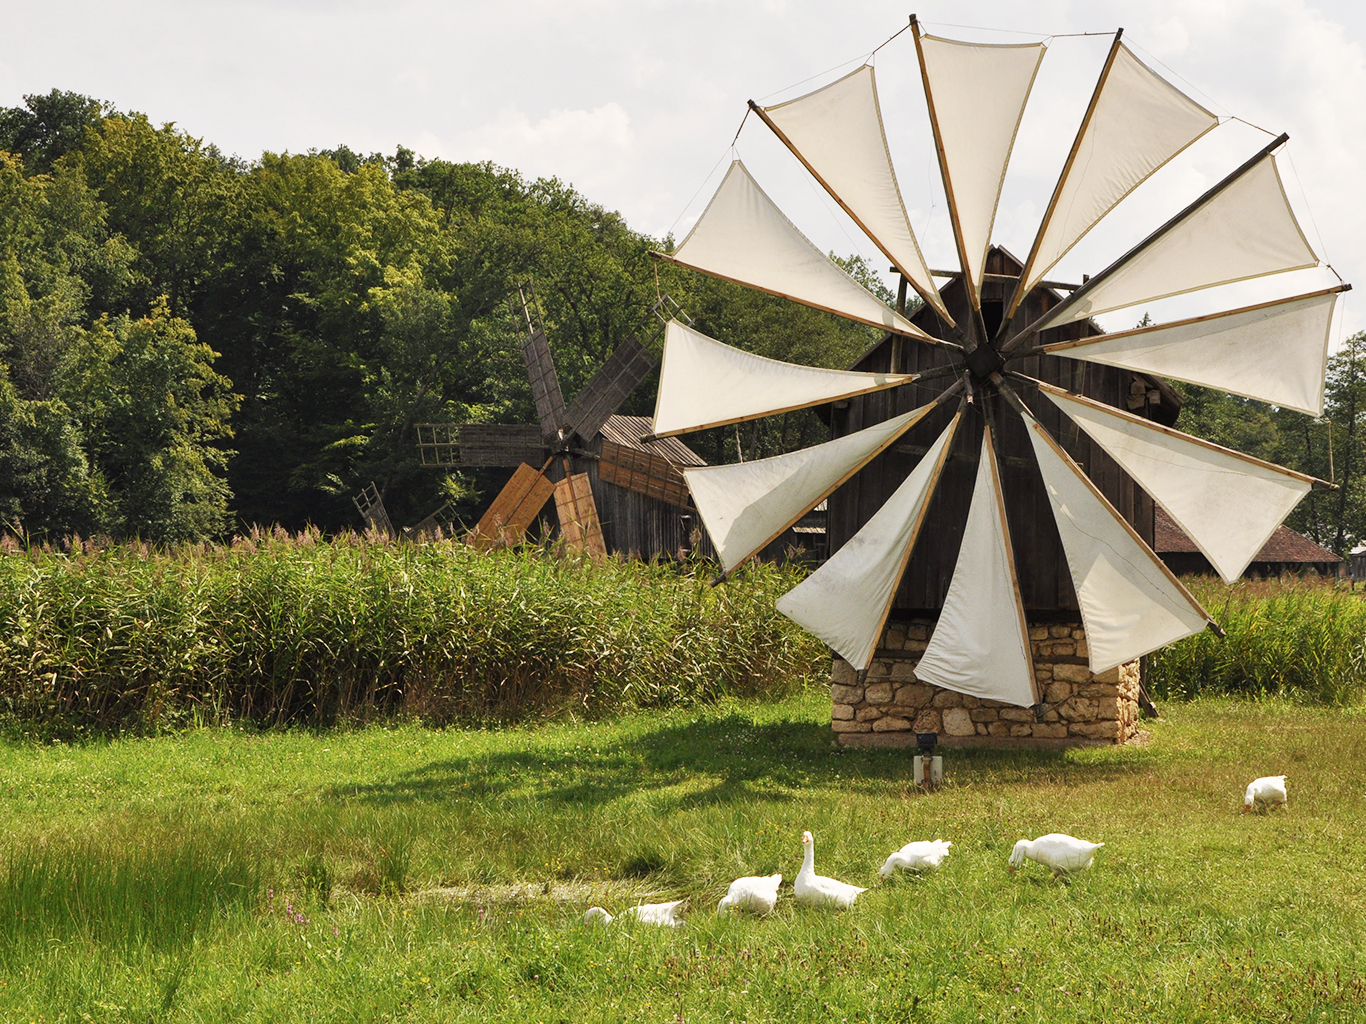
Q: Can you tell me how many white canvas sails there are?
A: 12